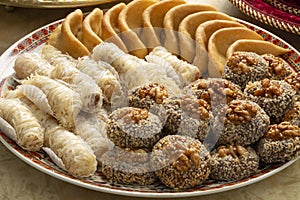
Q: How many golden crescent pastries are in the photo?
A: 10